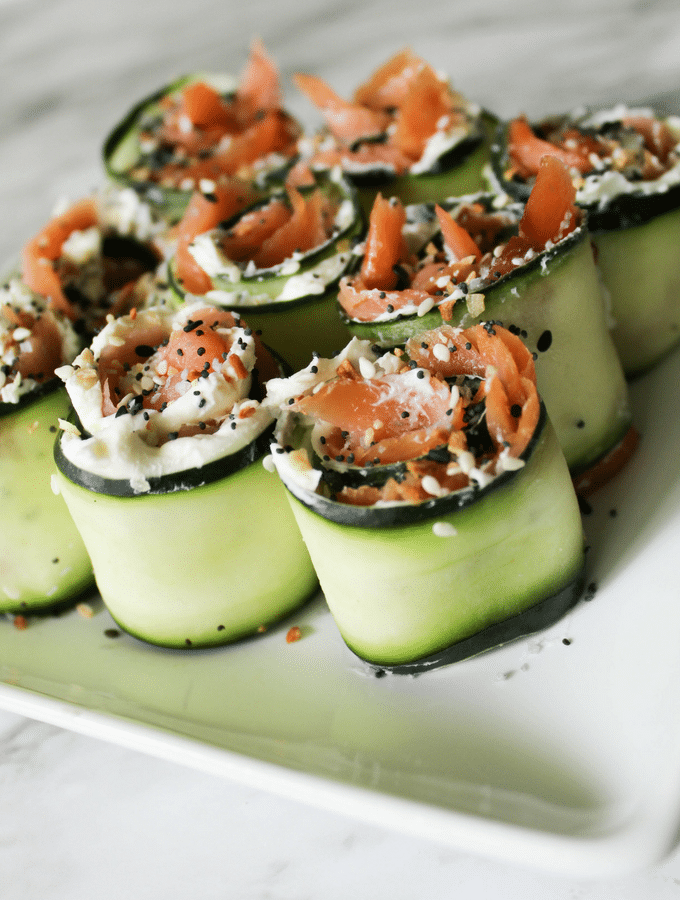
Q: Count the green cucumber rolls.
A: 9